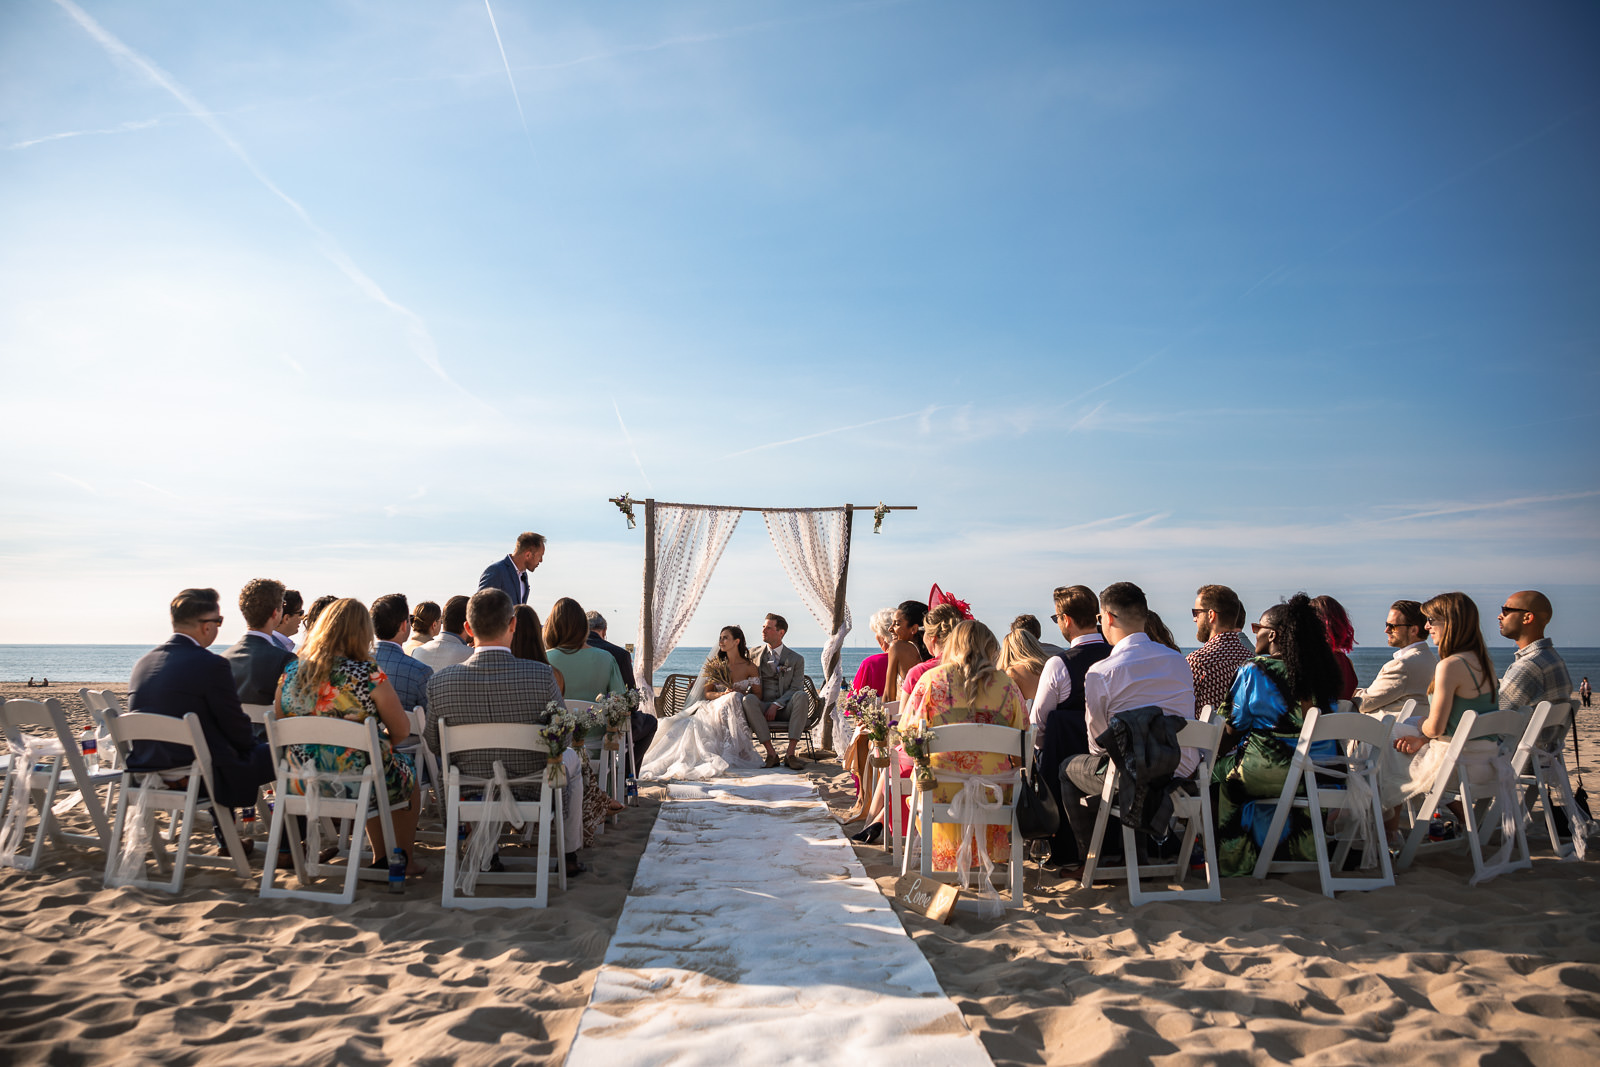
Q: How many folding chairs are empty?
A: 2